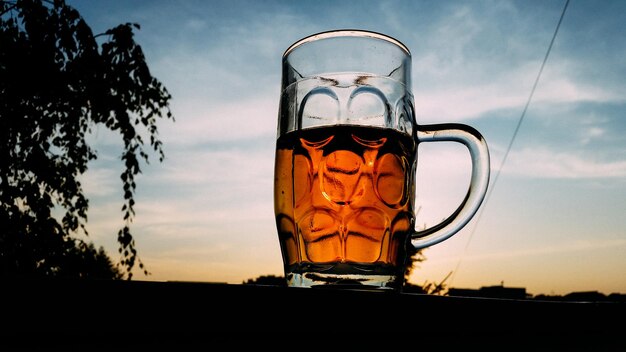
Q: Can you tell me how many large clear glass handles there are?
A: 1